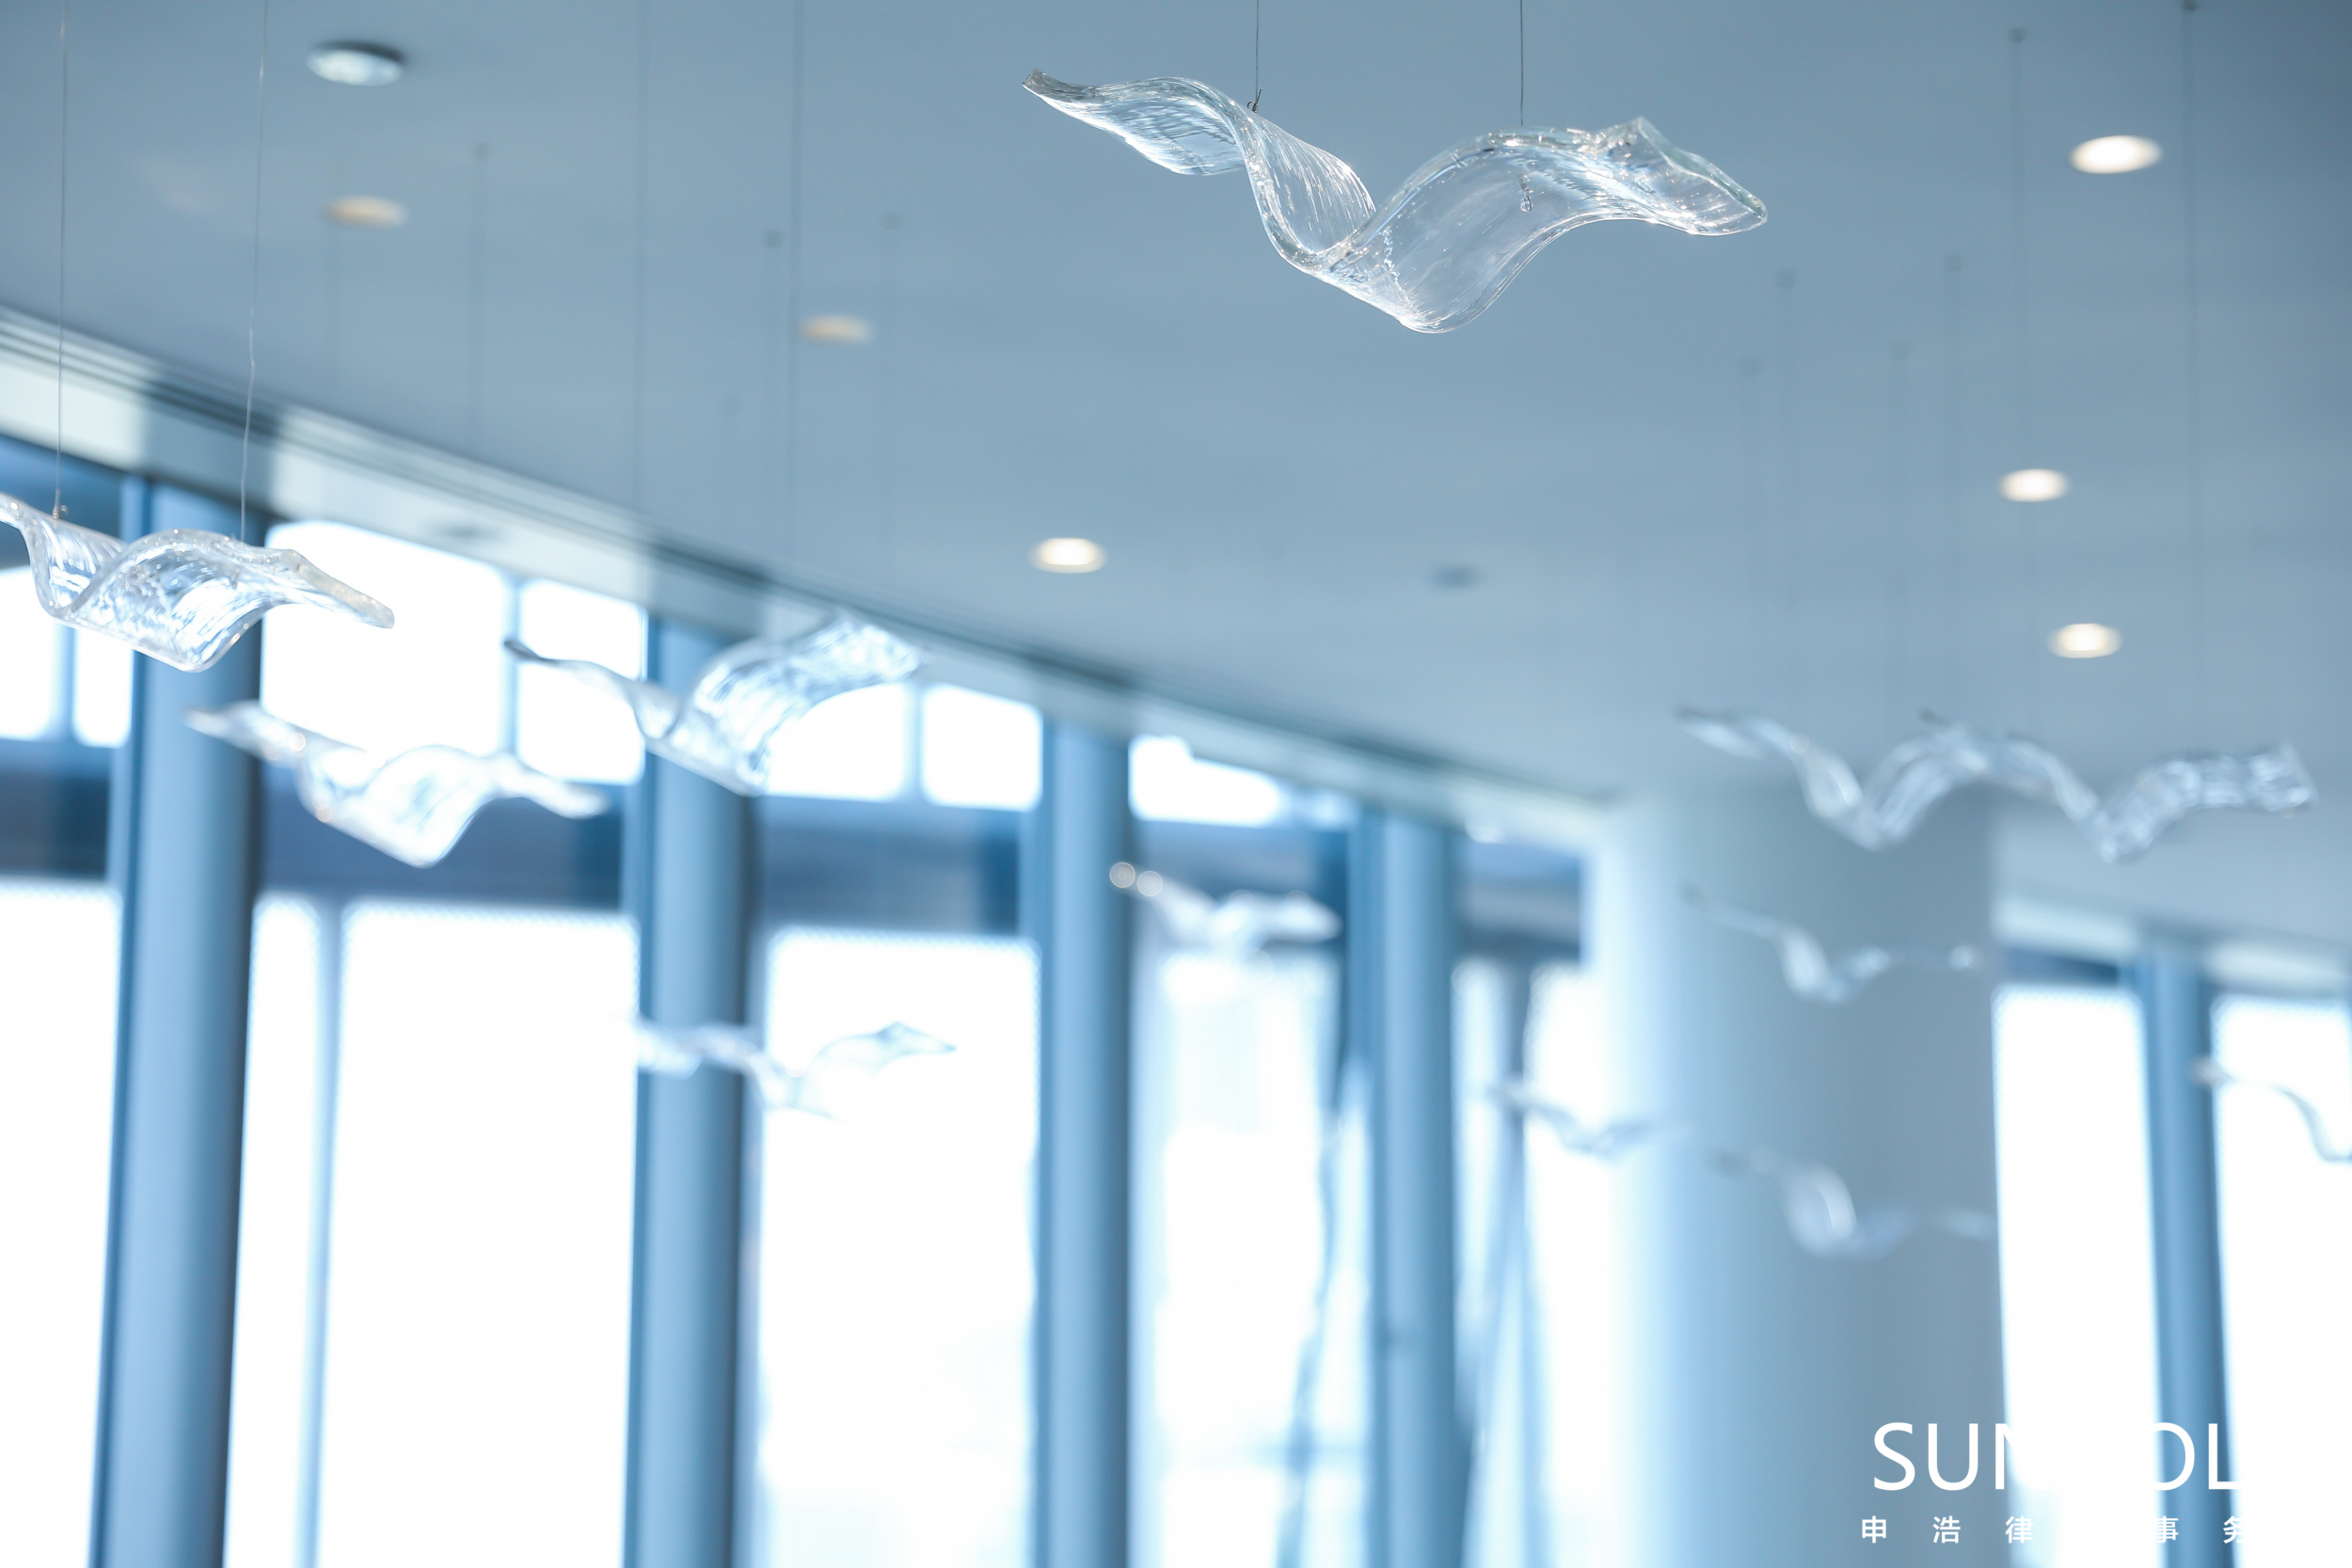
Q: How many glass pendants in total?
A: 12